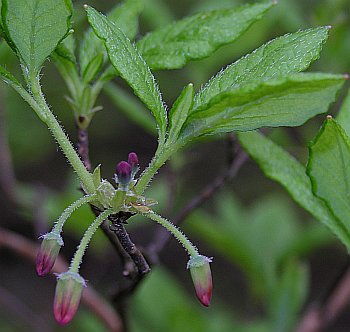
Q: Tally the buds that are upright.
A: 2